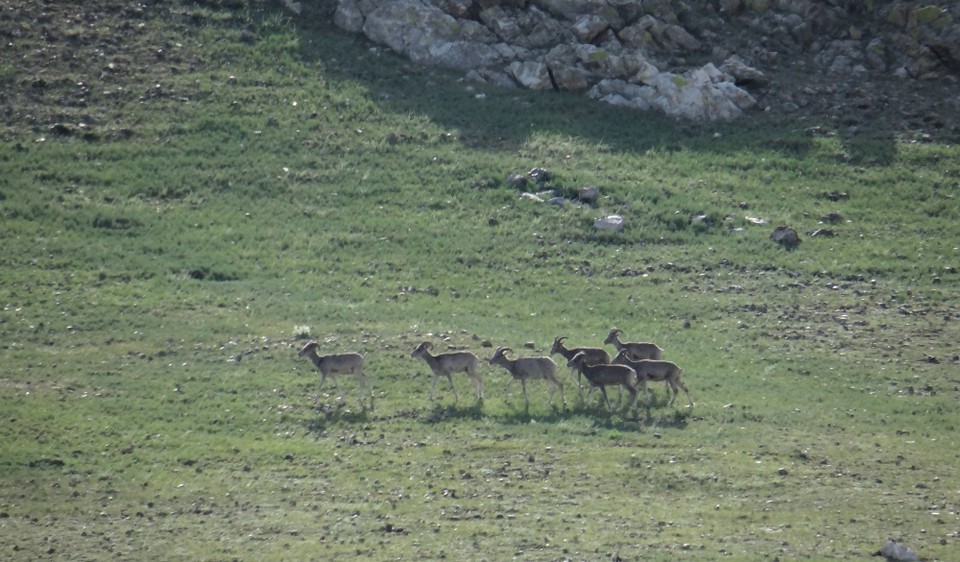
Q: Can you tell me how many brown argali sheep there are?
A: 7